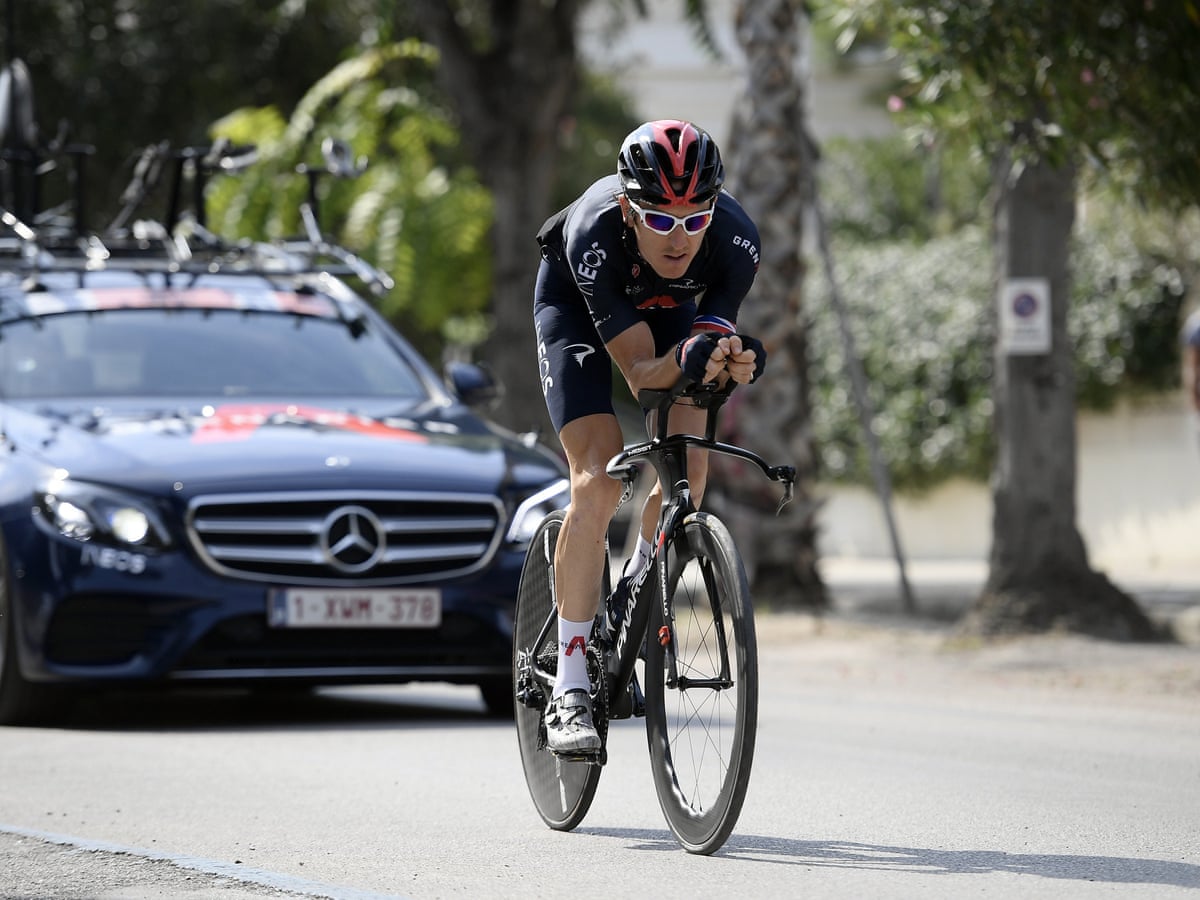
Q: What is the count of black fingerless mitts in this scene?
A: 2